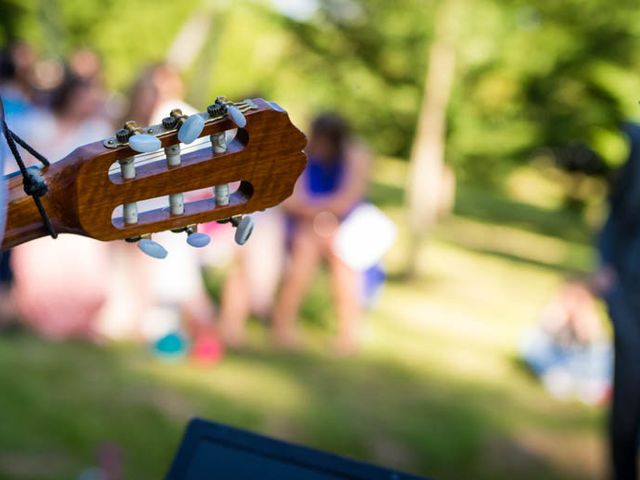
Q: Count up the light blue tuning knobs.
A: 6